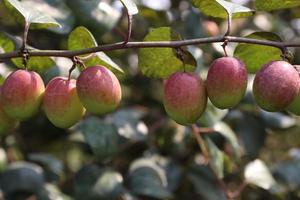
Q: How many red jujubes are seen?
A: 6